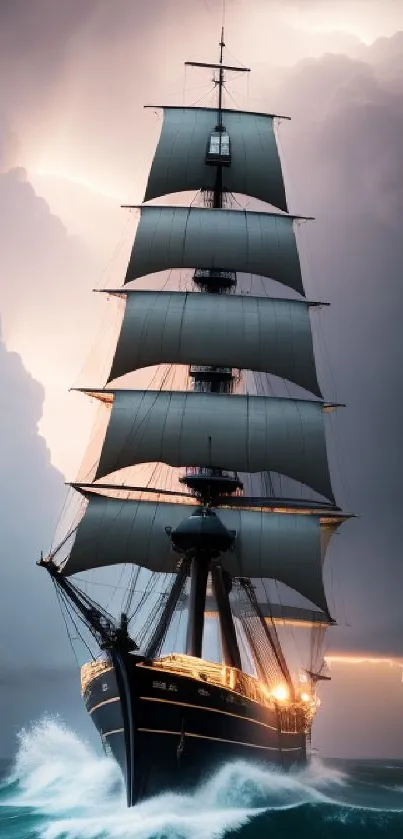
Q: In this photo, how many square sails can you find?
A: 5